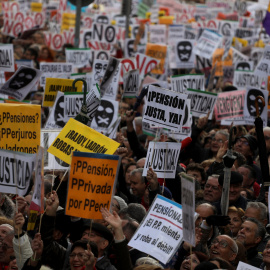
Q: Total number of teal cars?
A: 0